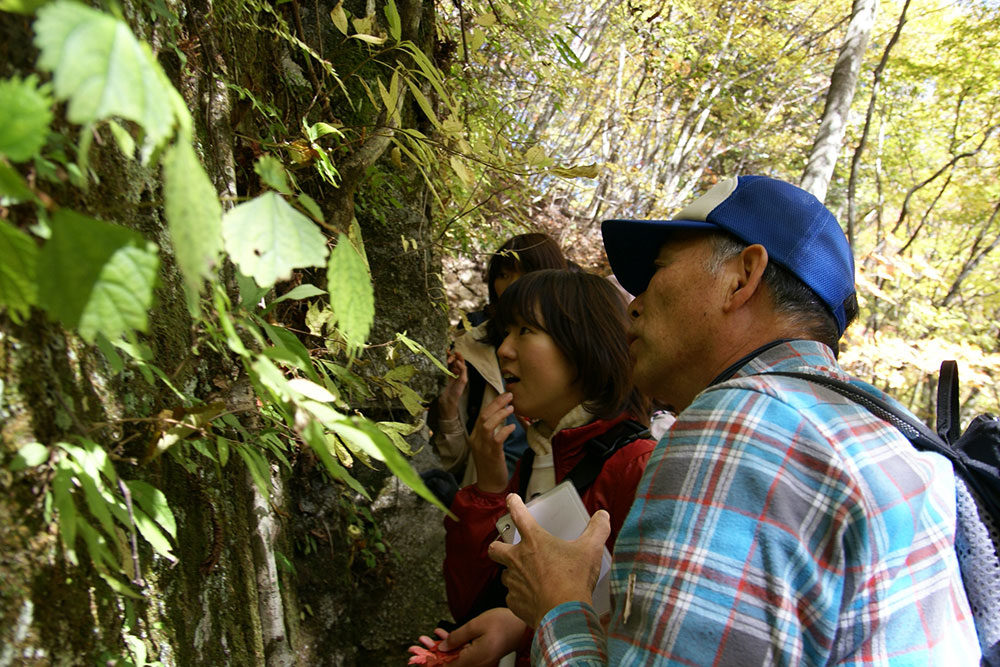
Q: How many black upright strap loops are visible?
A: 1